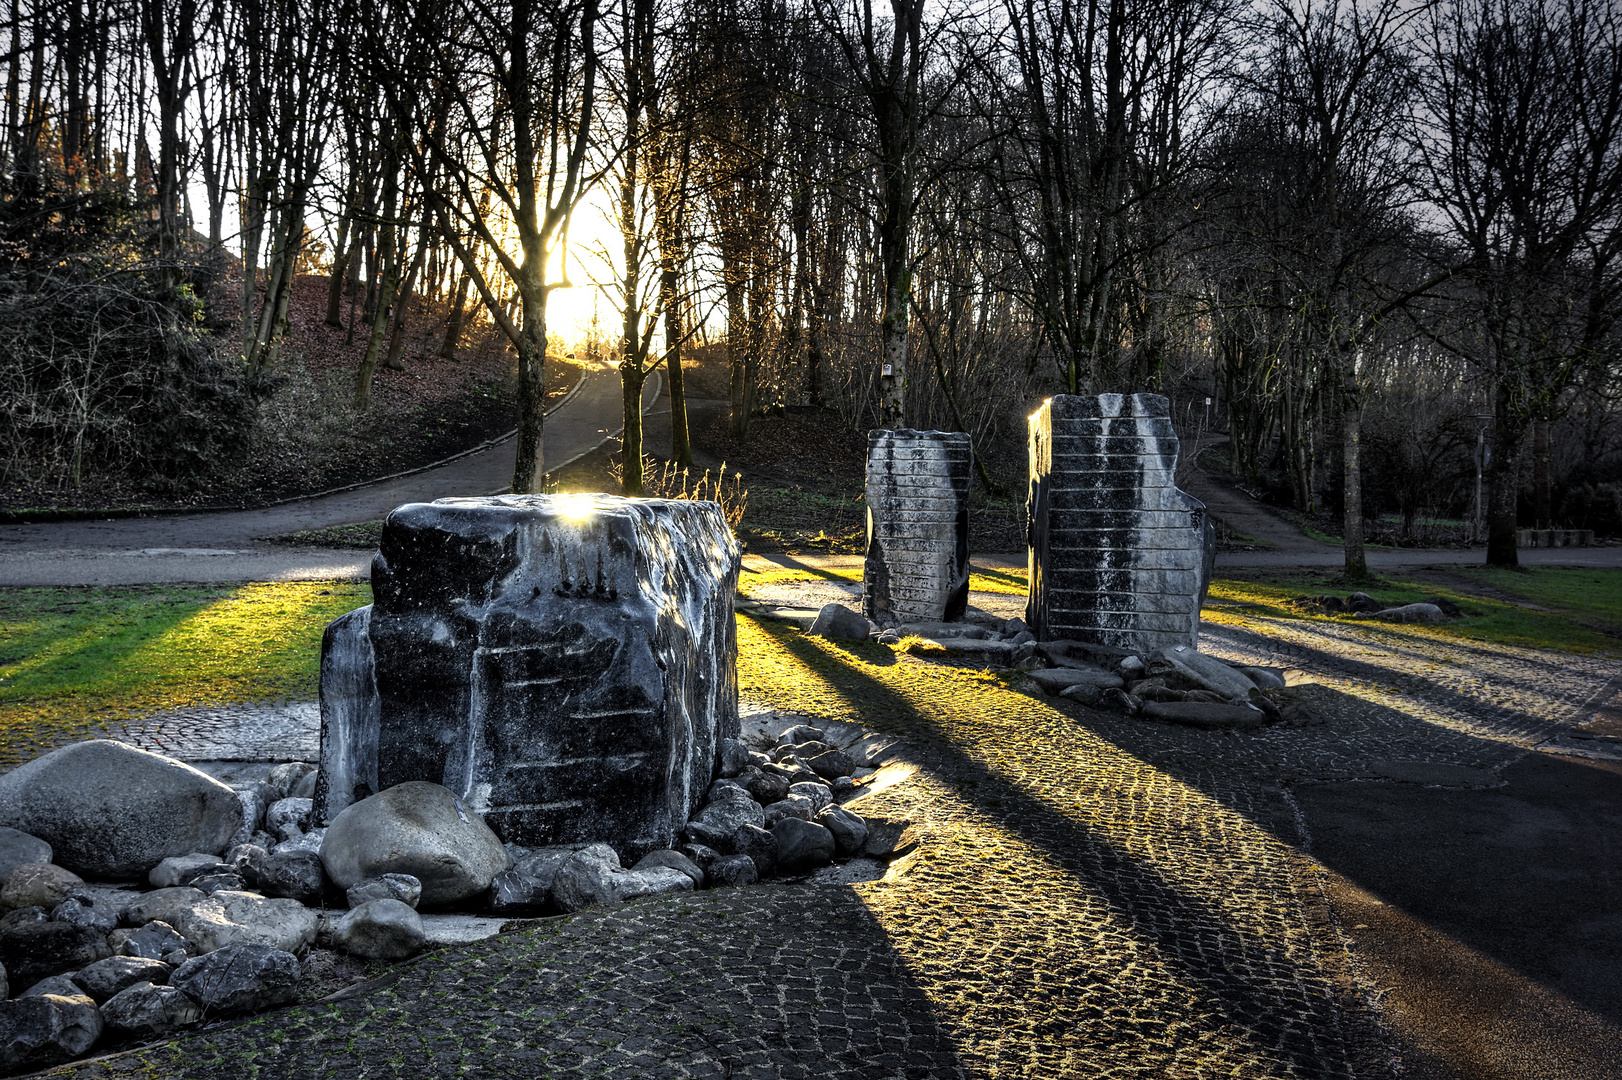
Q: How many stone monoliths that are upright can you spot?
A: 3